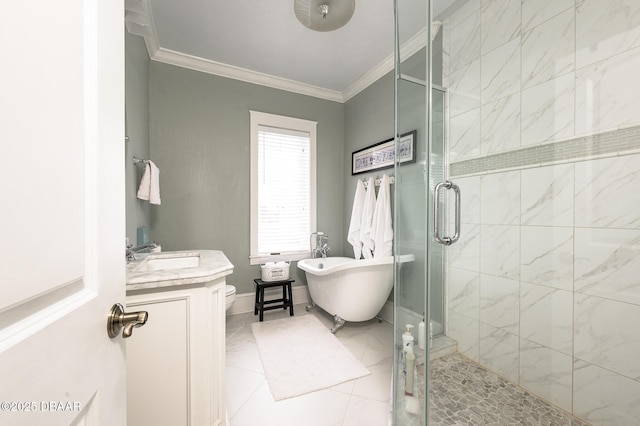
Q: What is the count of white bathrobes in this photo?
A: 3